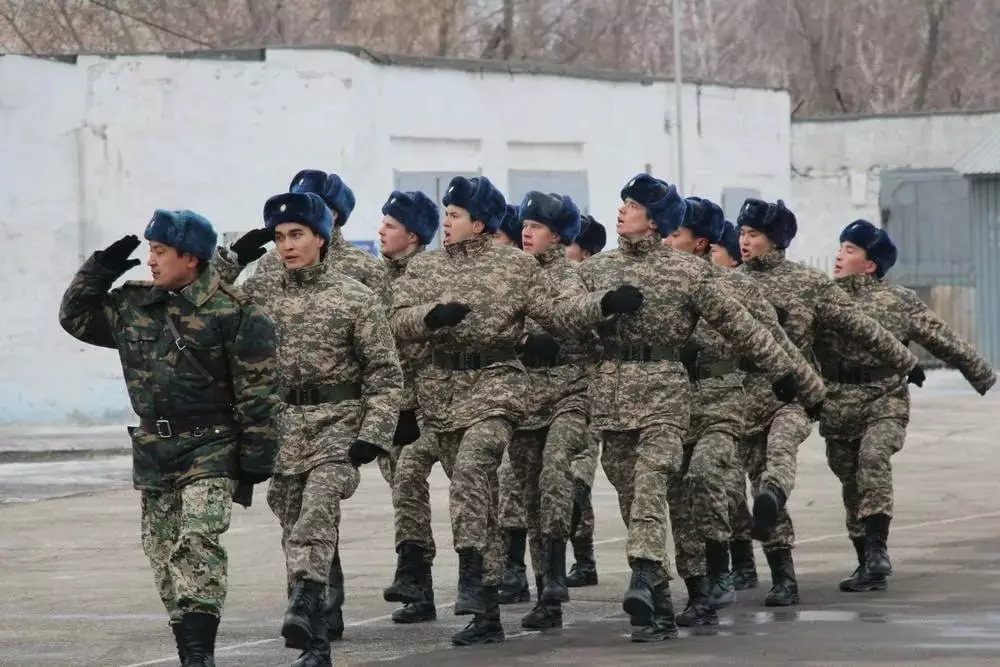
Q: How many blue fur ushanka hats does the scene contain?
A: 13